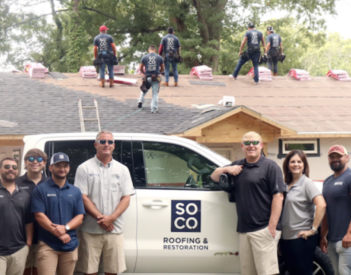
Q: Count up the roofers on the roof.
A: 5